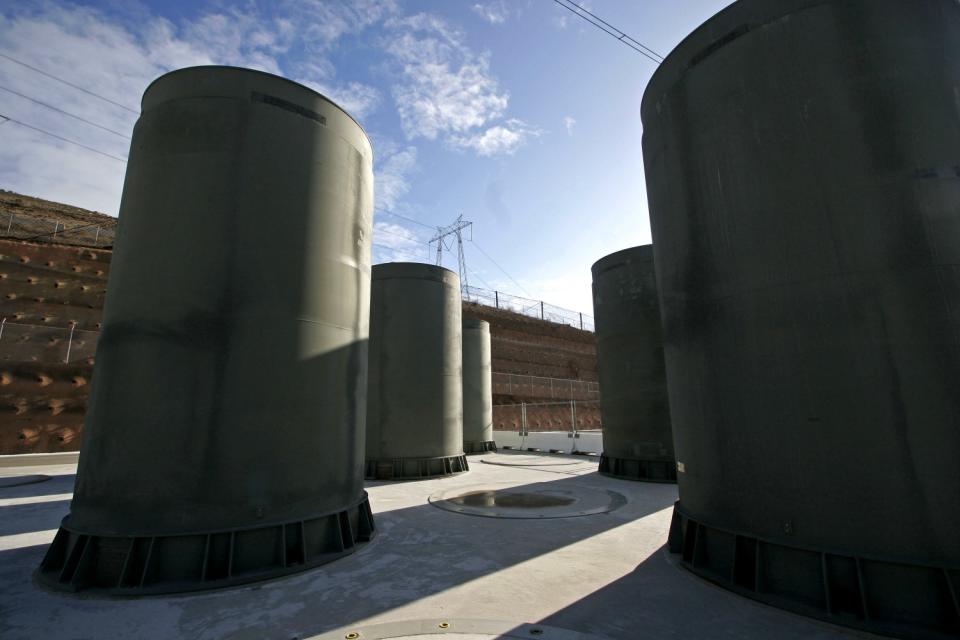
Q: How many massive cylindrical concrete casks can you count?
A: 5